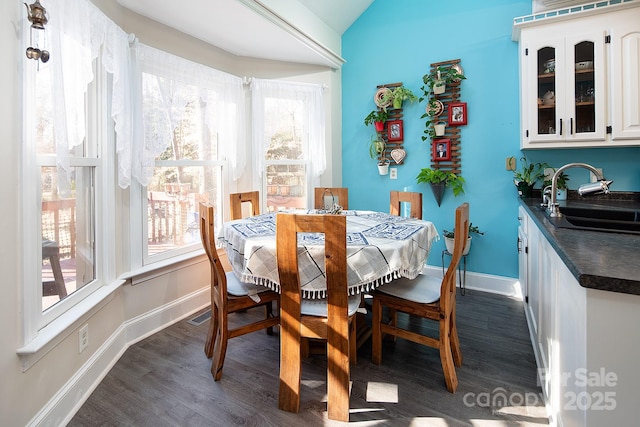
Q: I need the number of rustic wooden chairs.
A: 6